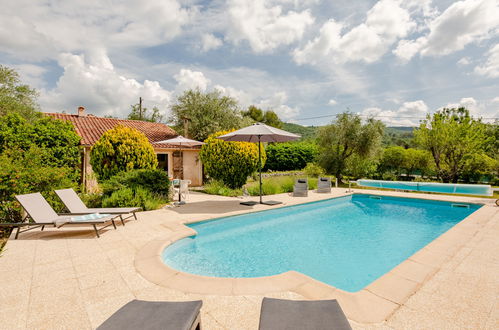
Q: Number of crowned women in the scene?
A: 0